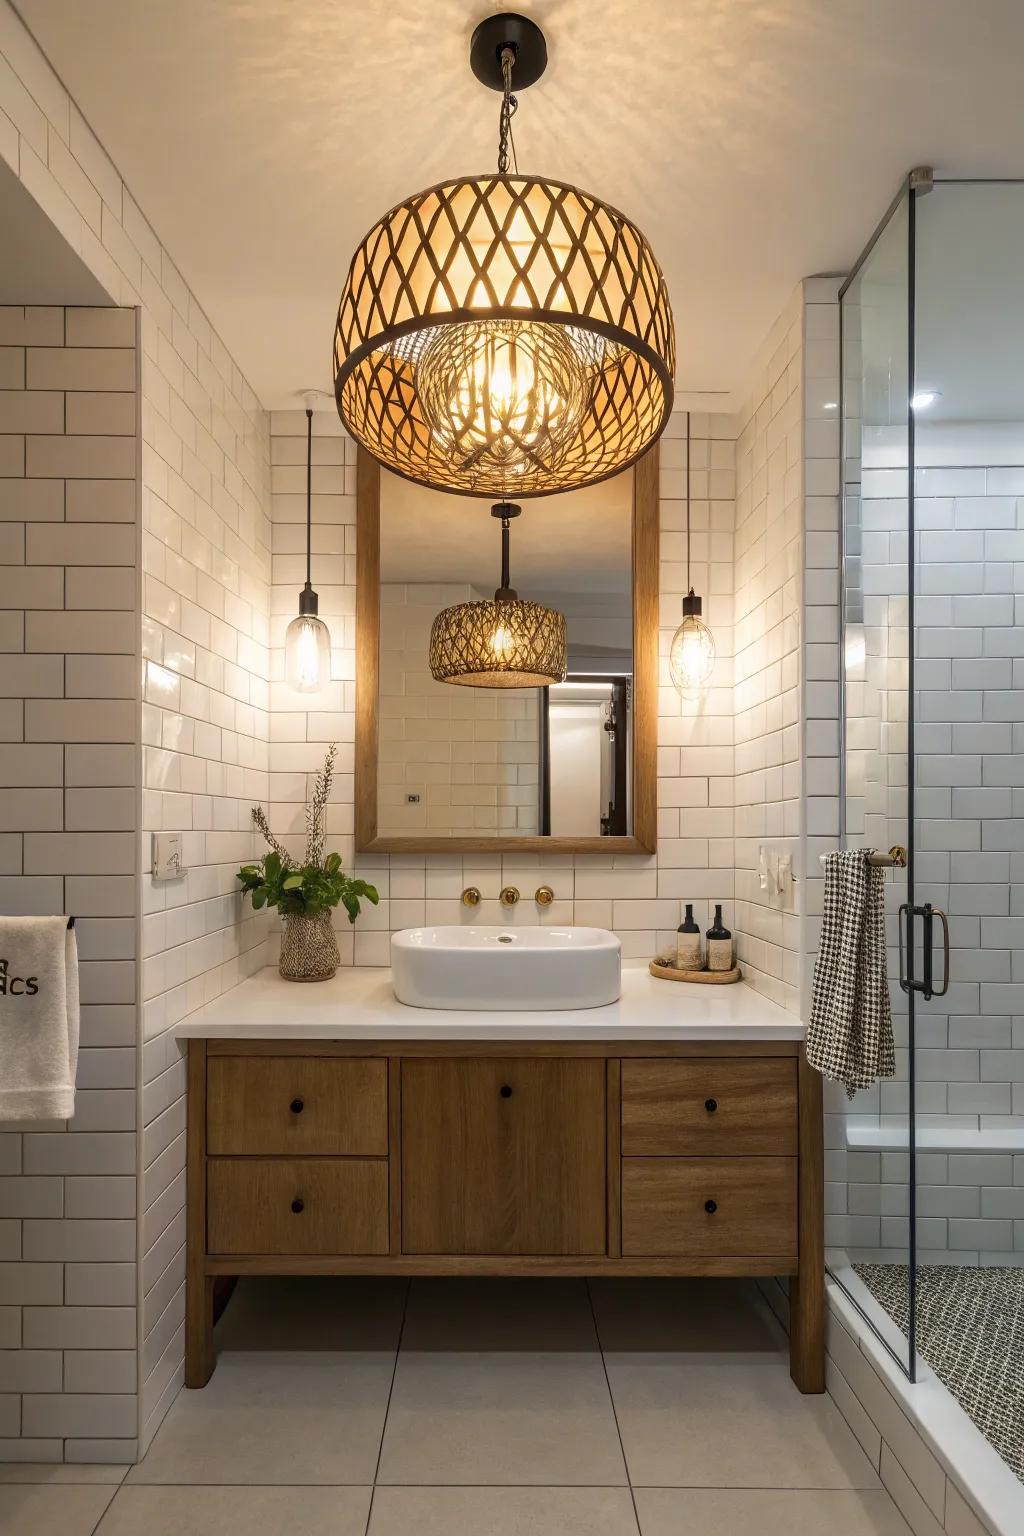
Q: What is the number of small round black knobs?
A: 5